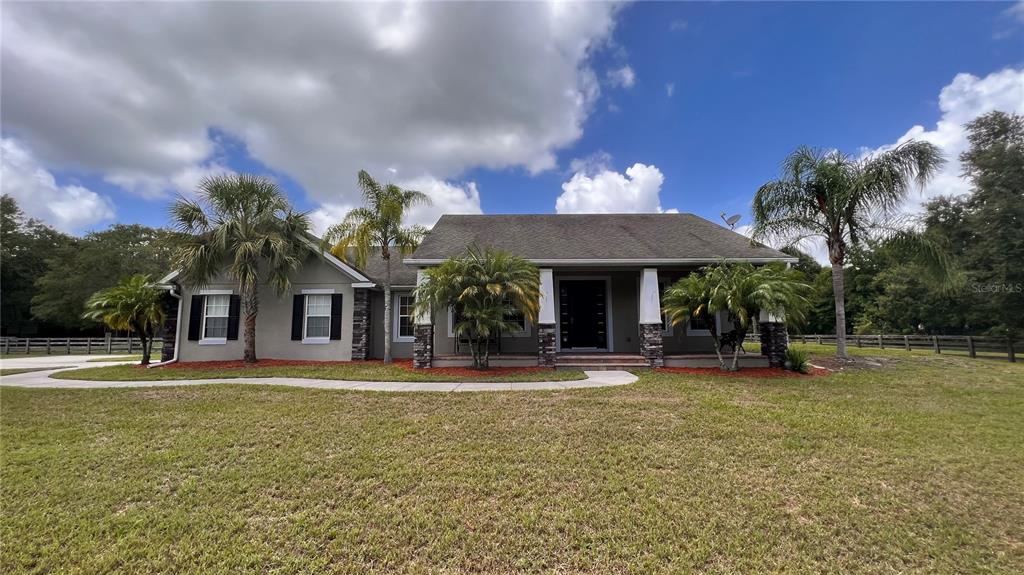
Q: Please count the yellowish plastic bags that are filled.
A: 0